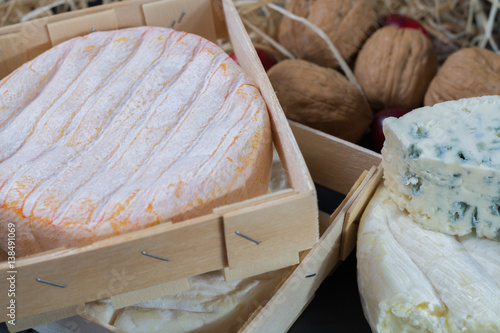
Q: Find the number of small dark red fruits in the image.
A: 3